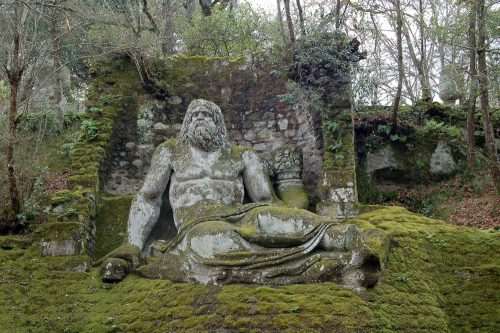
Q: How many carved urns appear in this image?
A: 1